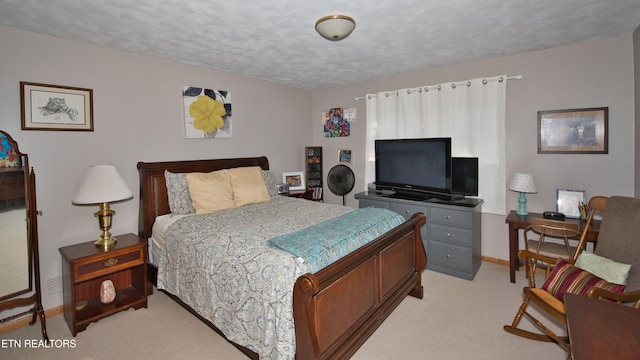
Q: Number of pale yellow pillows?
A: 2